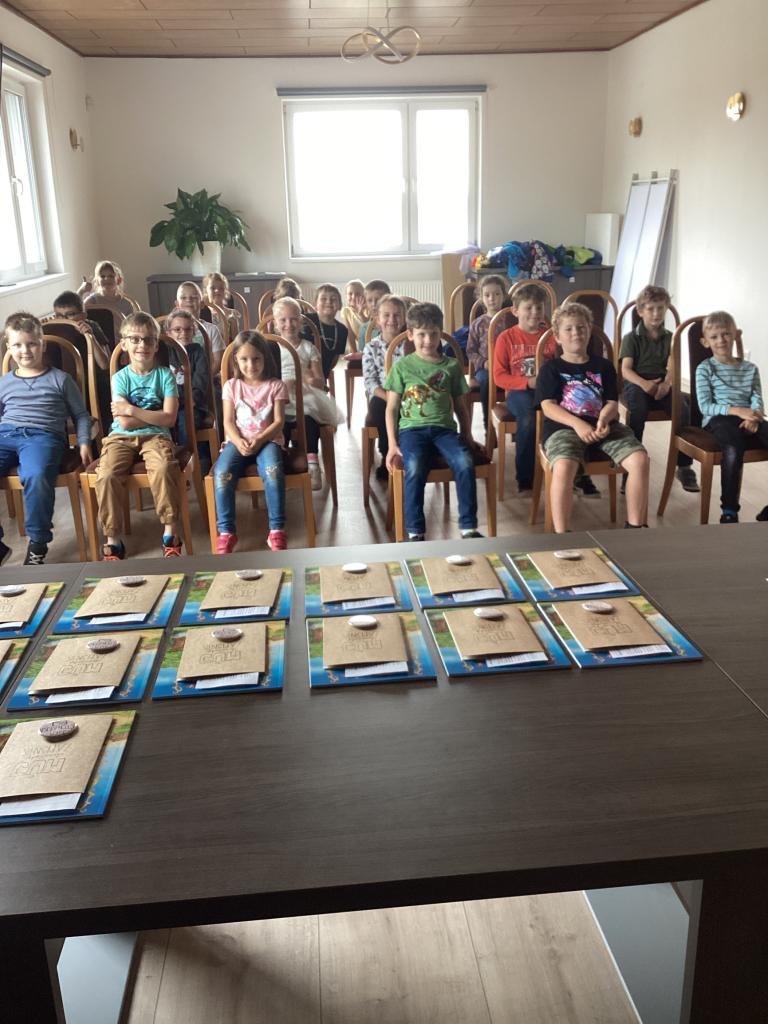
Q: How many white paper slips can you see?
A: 12